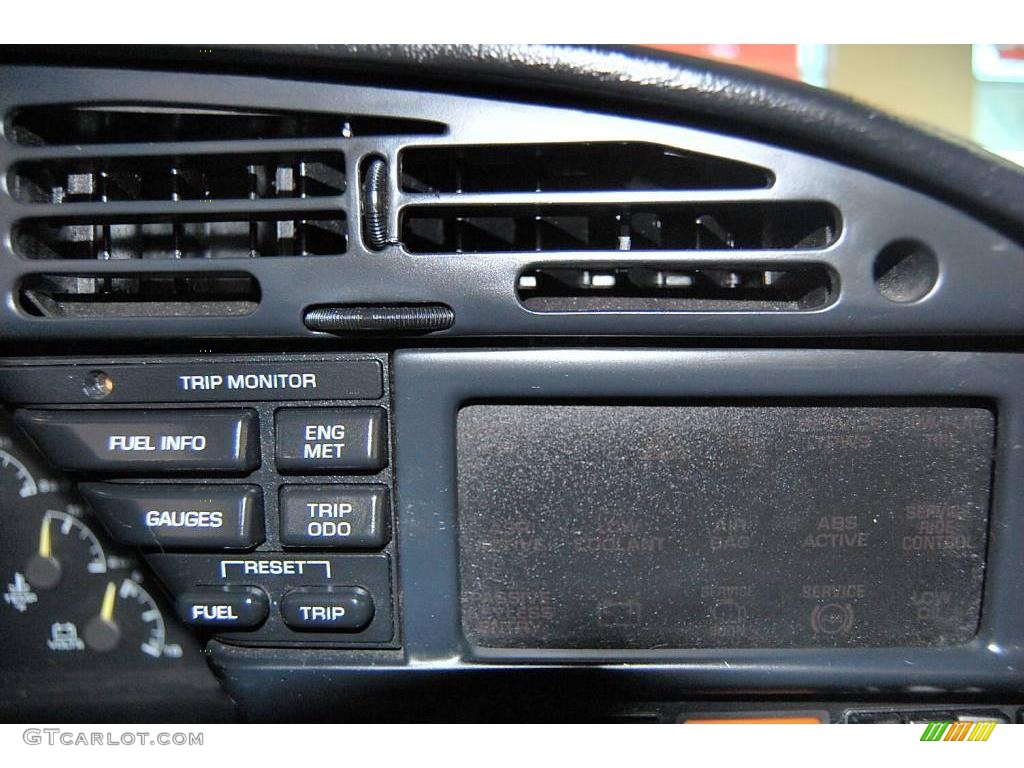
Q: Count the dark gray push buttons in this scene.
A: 6